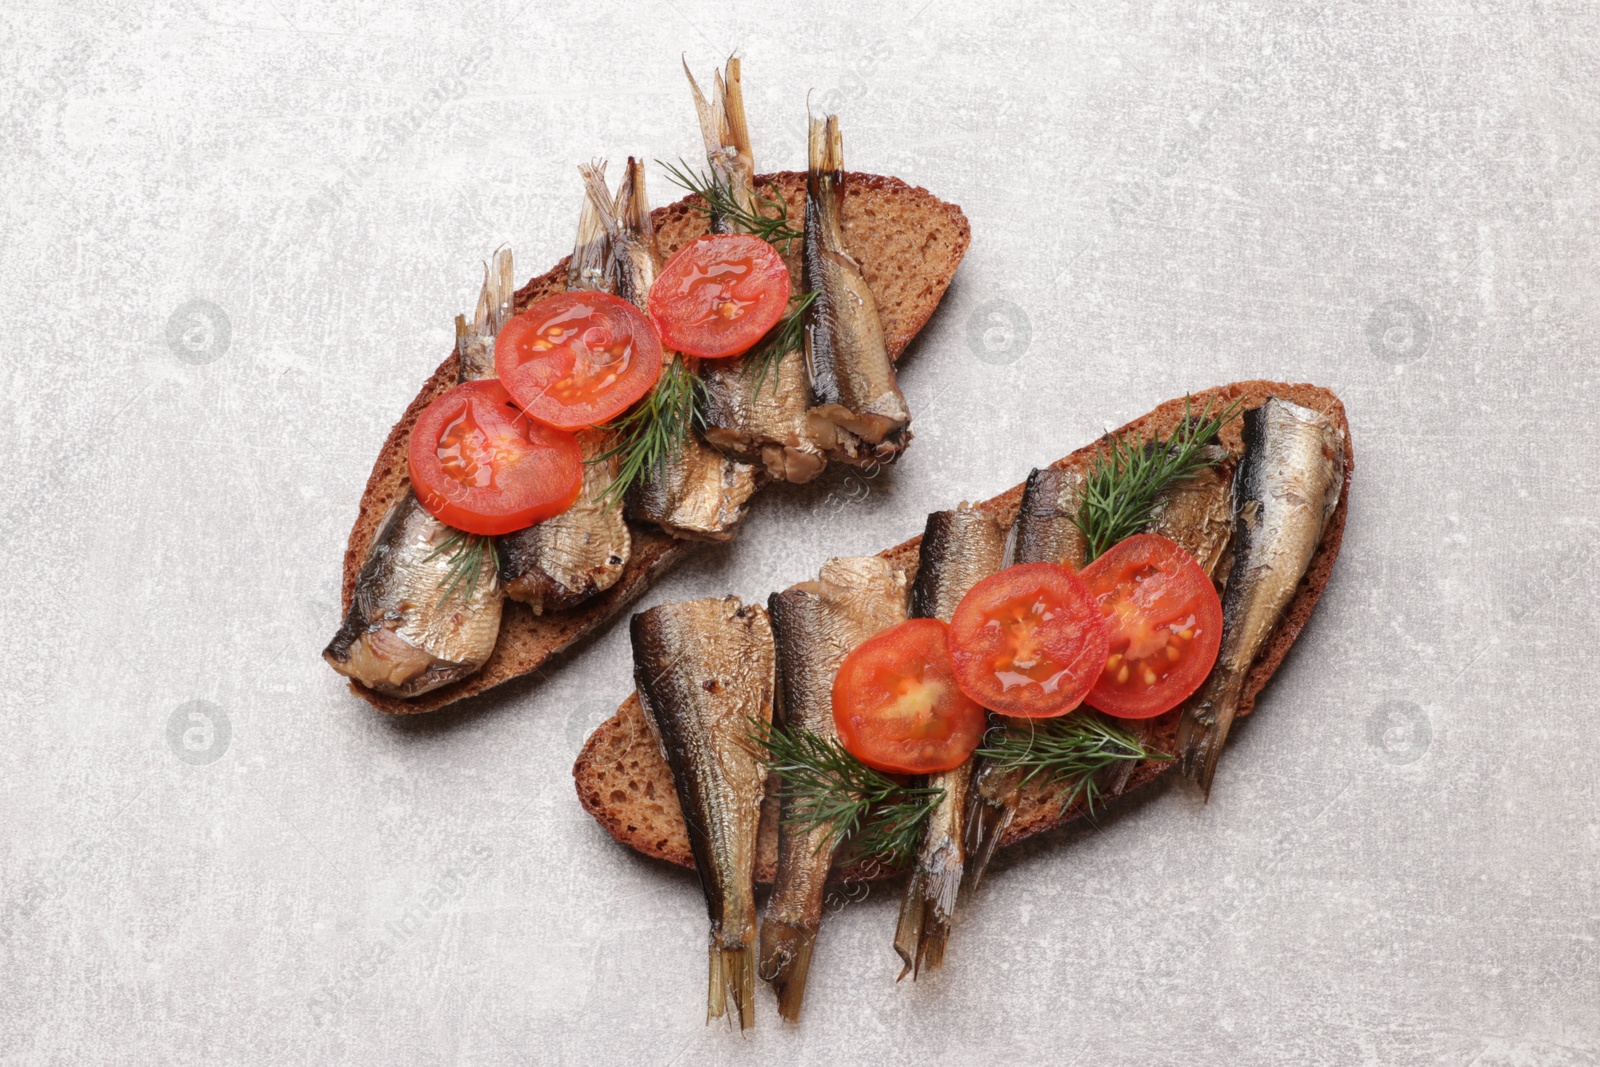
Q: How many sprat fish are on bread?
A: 11